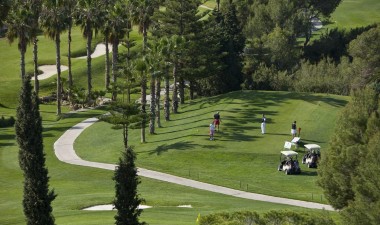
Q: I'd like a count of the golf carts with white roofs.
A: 2